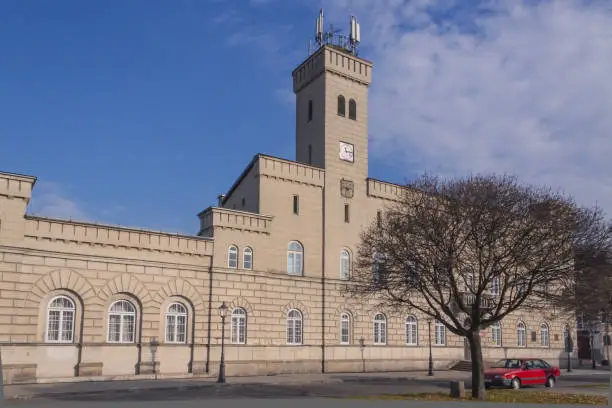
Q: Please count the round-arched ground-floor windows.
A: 13